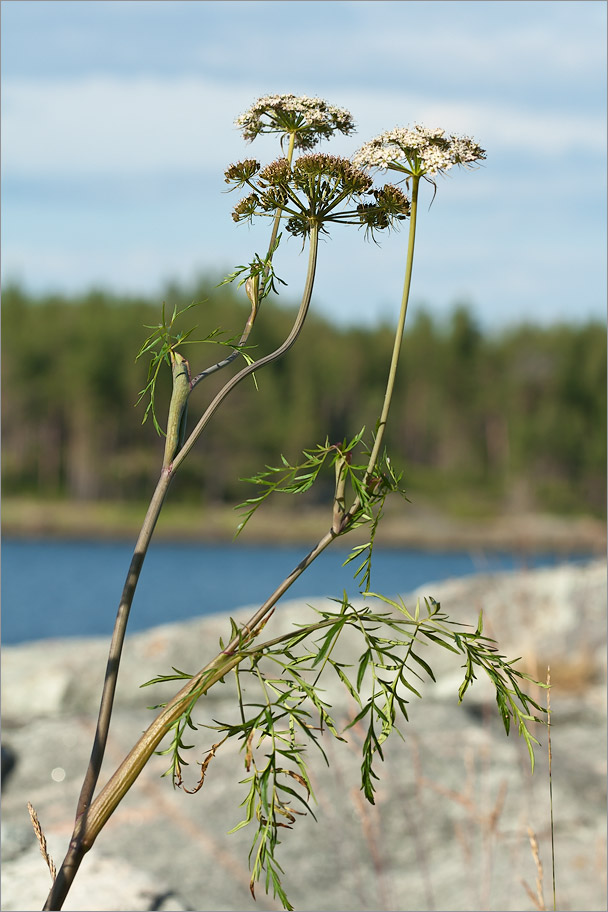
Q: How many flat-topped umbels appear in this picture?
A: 3